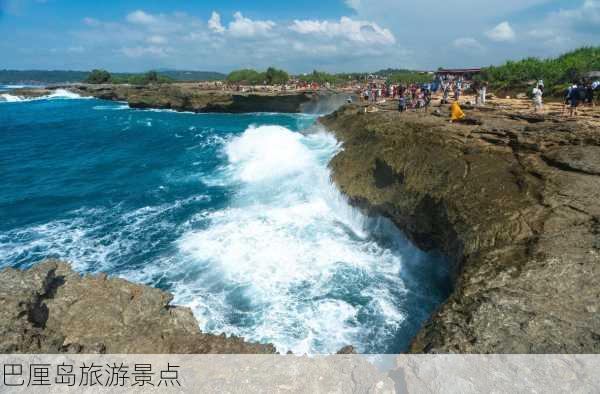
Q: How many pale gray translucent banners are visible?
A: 1